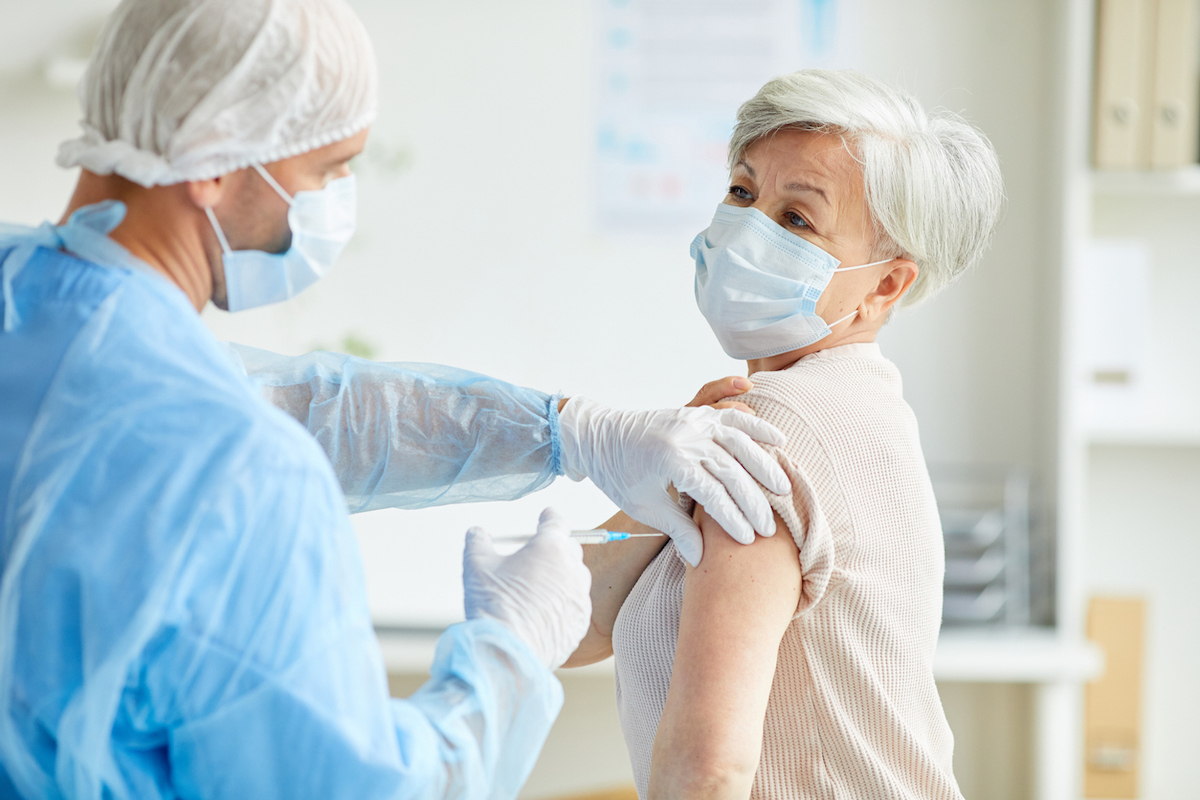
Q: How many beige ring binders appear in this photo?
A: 2